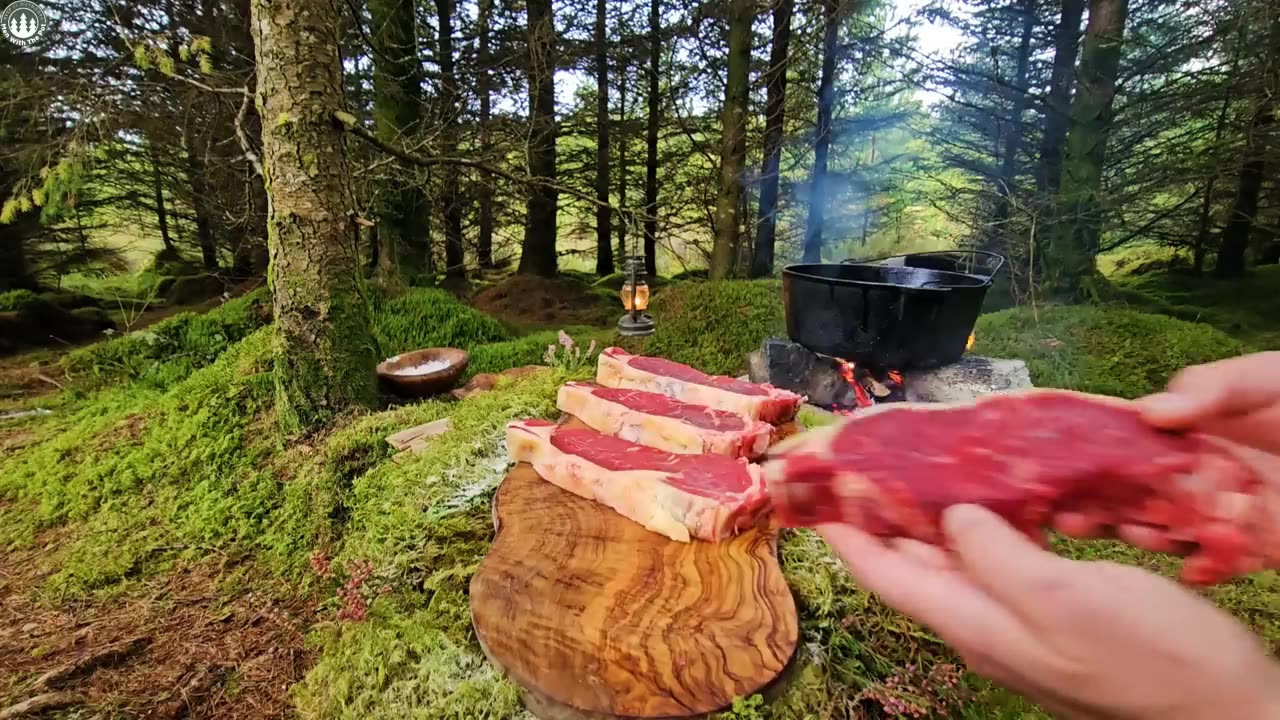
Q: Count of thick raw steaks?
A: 4